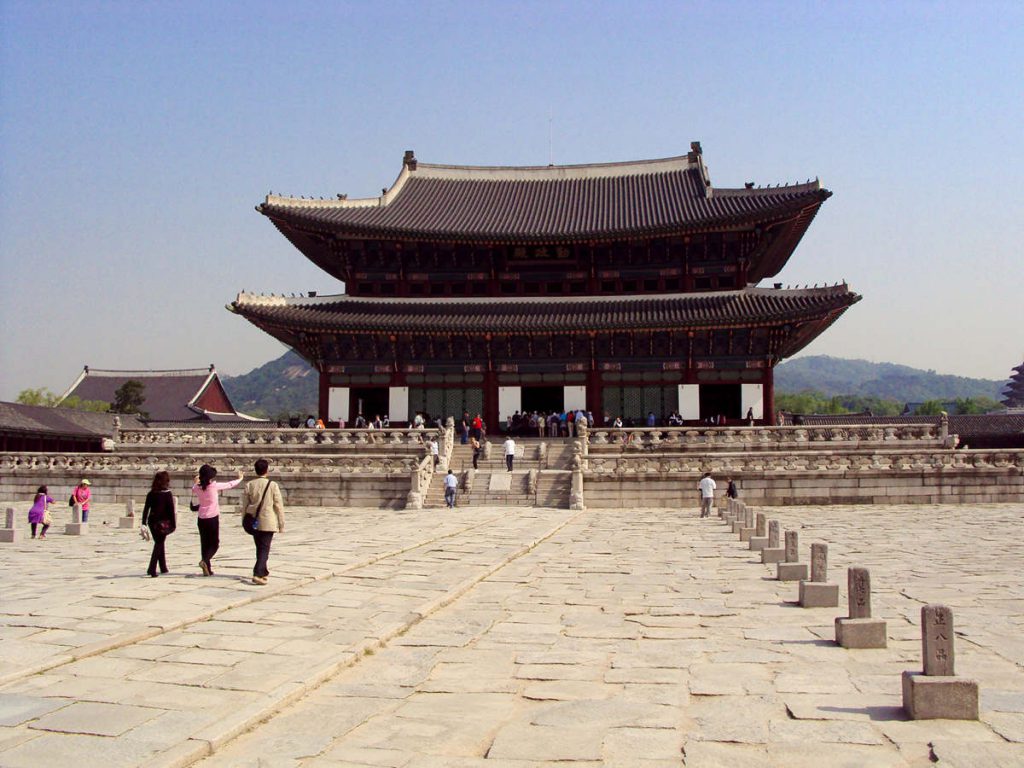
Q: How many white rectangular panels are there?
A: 6